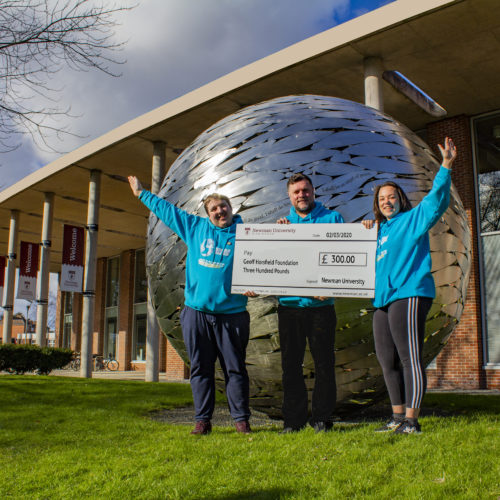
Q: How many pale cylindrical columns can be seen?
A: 5